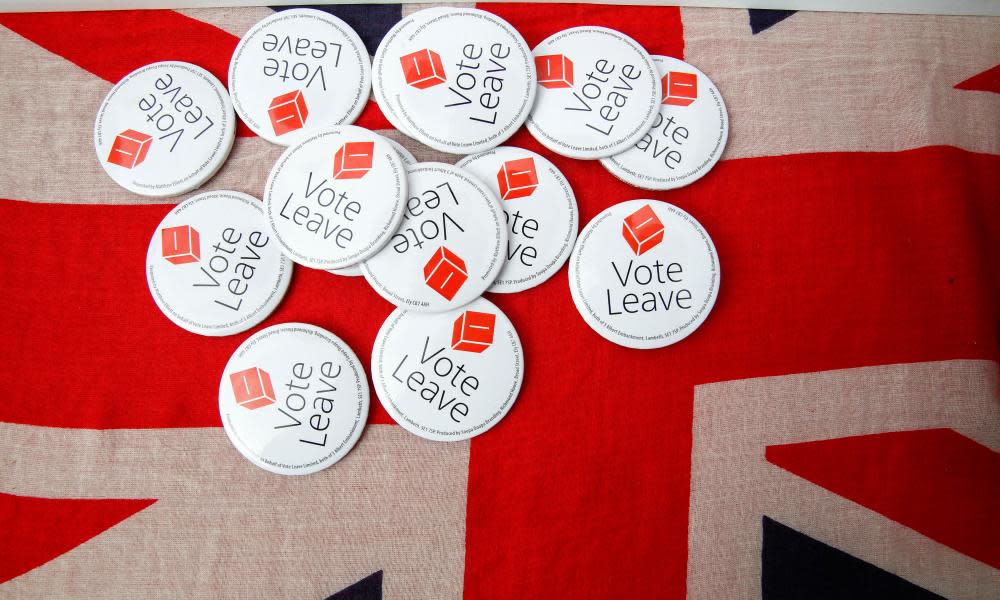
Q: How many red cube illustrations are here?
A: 12